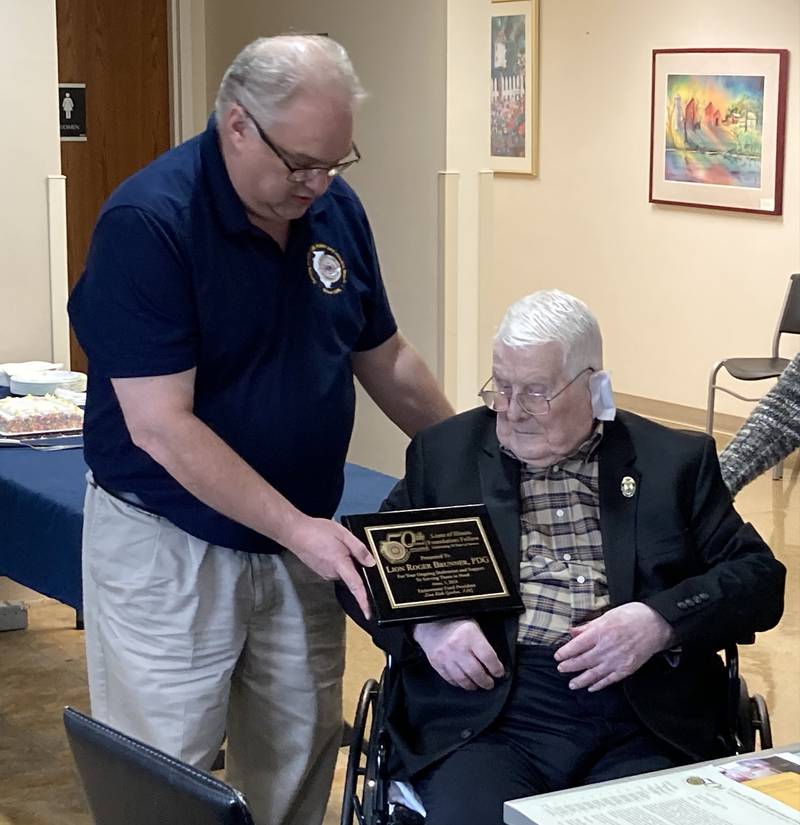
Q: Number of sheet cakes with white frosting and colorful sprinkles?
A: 1